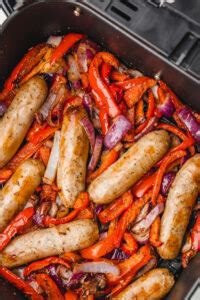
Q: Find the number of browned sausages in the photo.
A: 7